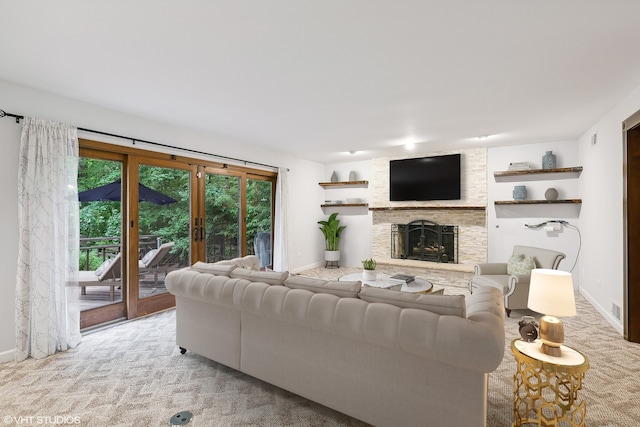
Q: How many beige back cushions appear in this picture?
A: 4